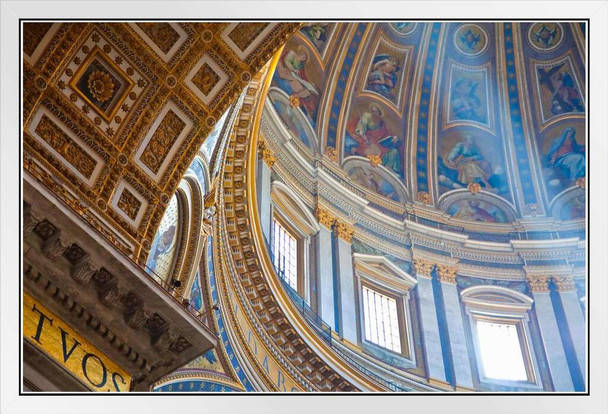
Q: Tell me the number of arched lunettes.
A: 4